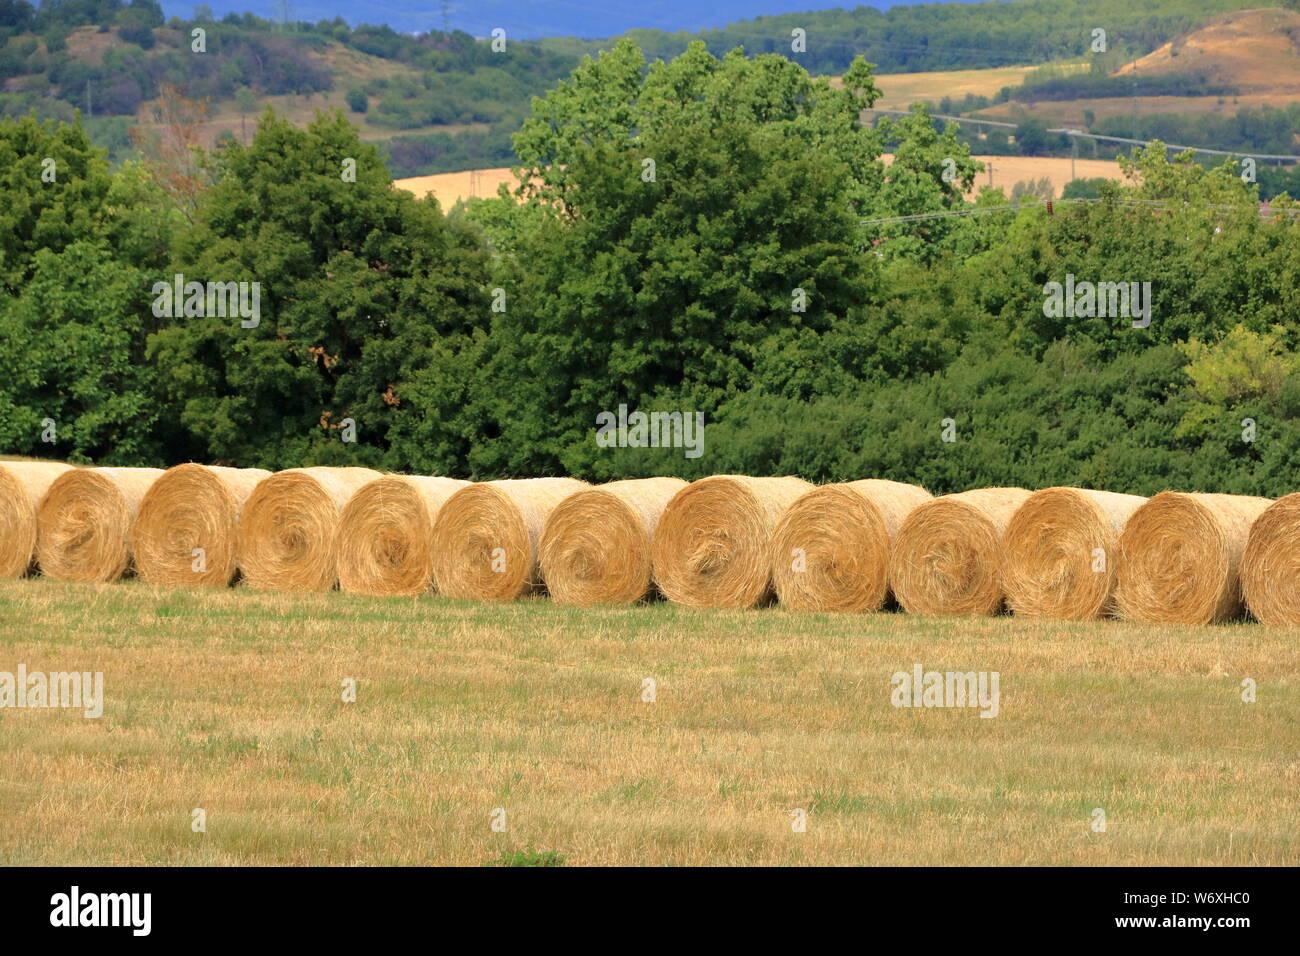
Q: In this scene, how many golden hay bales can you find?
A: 13